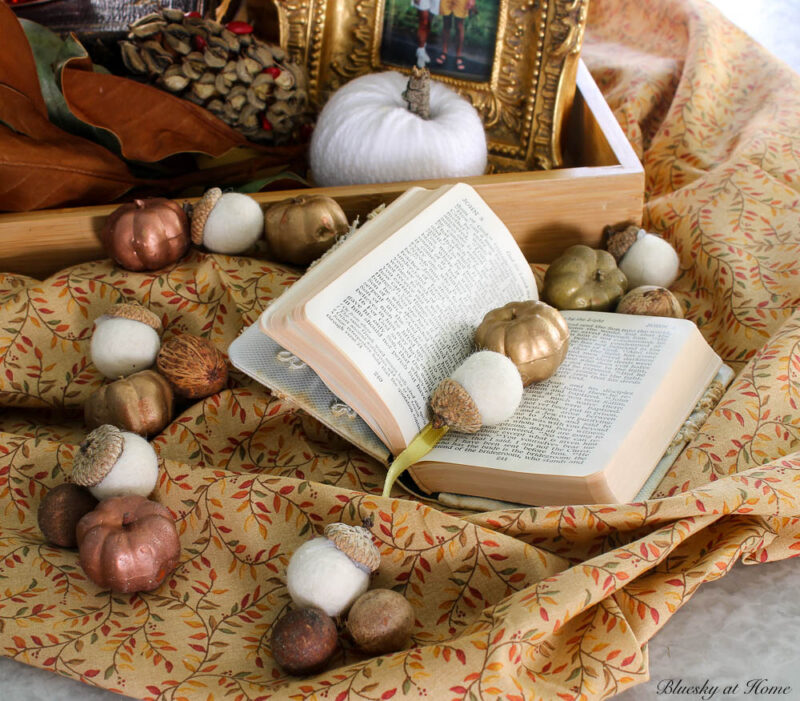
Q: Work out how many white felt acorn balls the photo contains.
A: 6